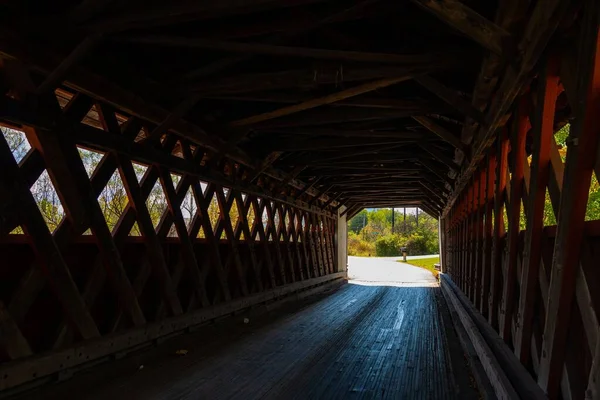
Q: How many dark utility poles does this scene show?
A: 3